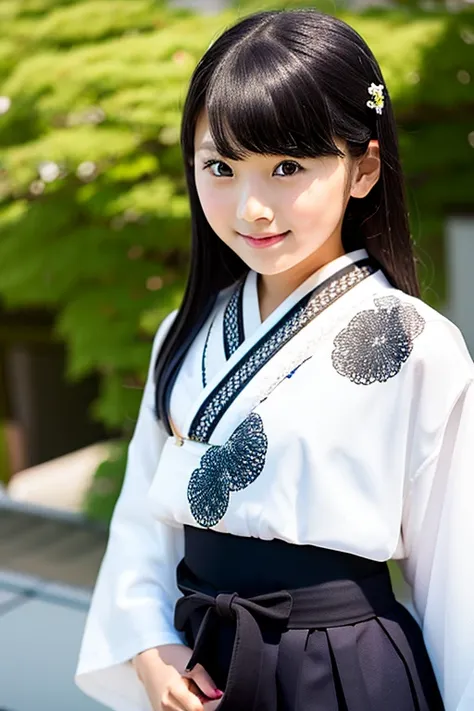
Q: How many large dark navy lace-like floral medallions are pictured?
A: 2